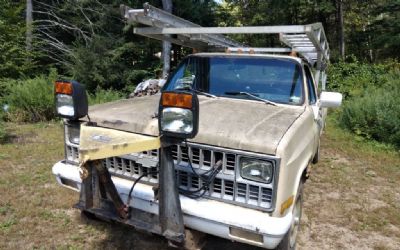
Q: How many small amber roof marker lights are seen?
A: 5